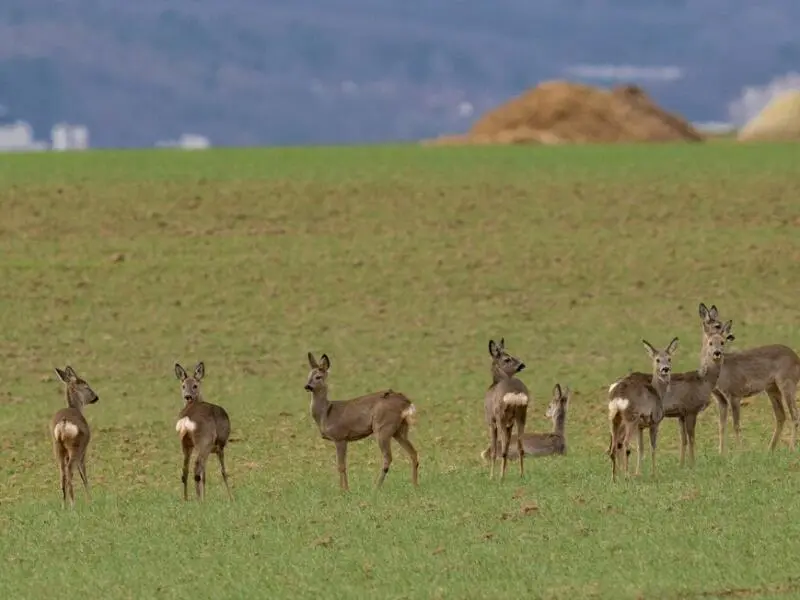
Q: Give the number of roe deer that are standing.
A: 7